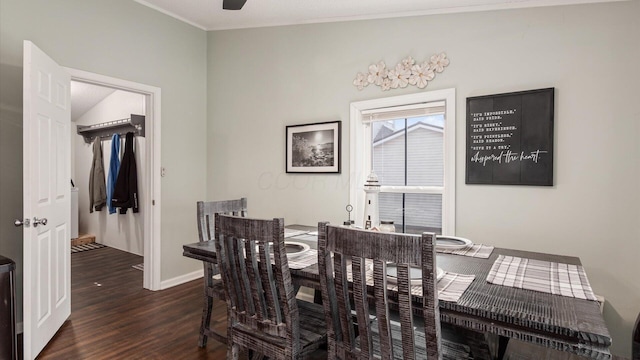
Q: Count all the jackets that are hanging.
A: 3